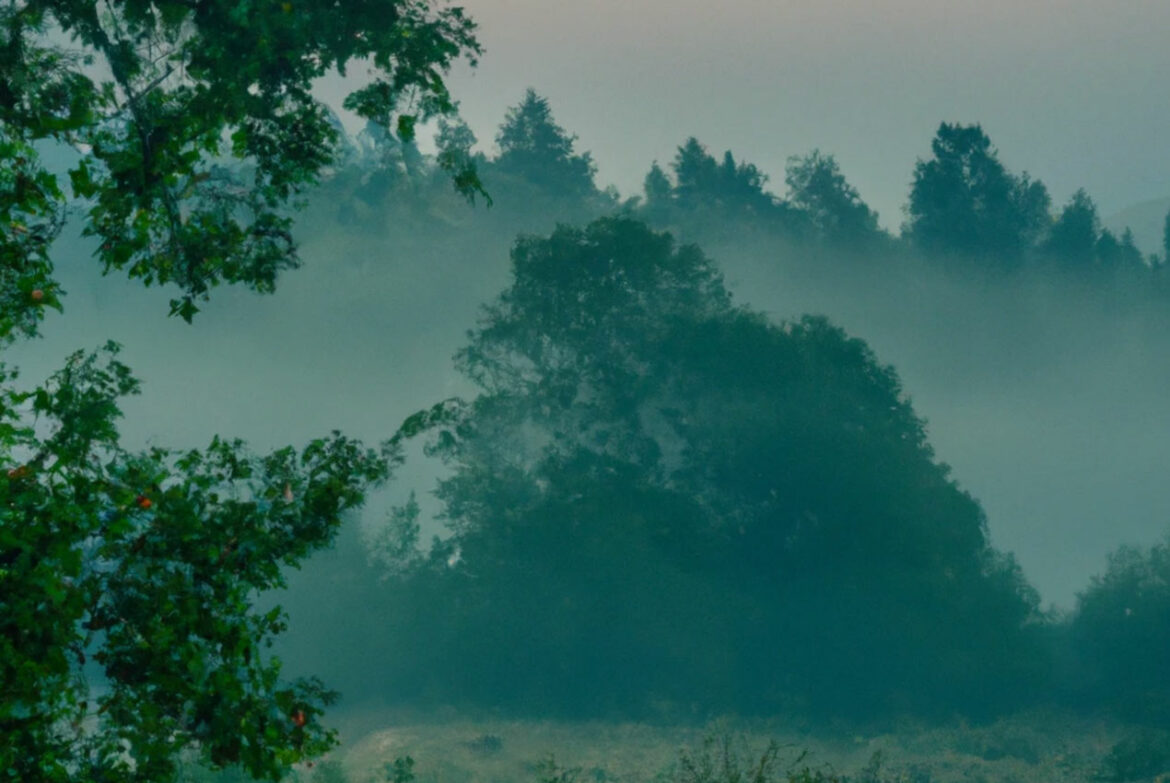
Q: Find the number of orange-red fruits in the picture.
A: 4